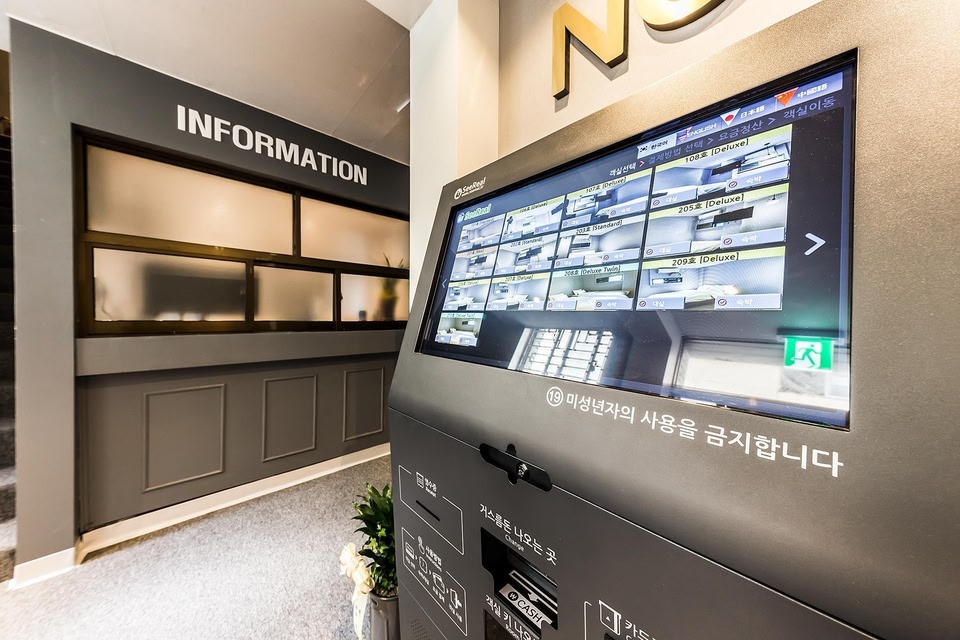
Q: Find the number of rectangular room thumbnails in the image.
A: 13